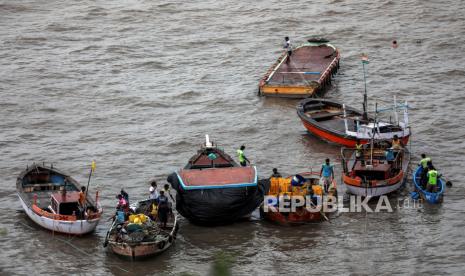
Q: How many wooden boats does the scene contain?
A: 8